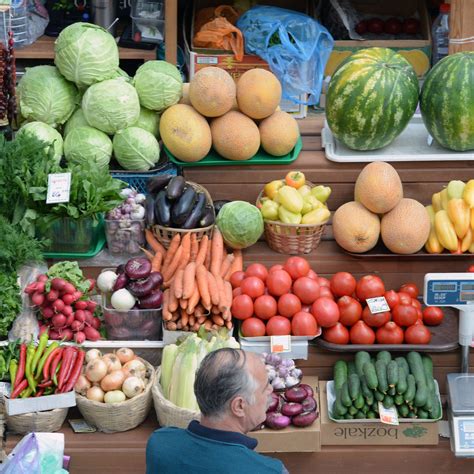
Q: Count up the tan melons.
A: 8